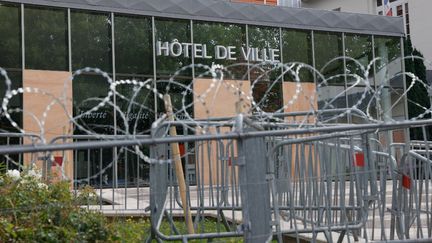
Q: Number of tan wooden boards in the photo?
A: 3